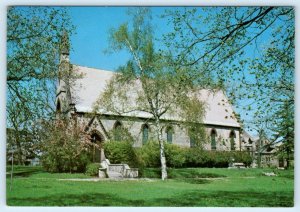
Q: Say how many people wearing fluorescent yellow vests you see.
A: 0